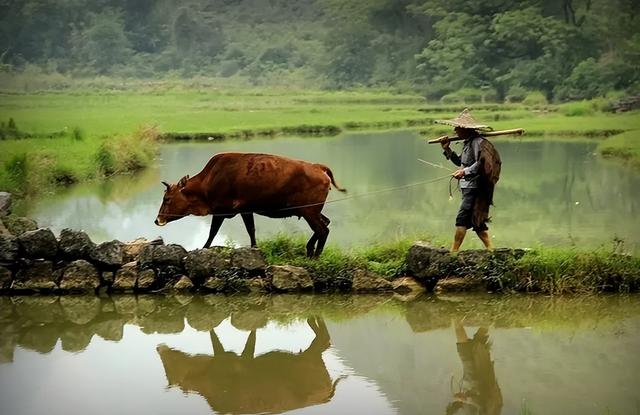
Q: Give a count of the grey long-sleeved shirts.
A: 1